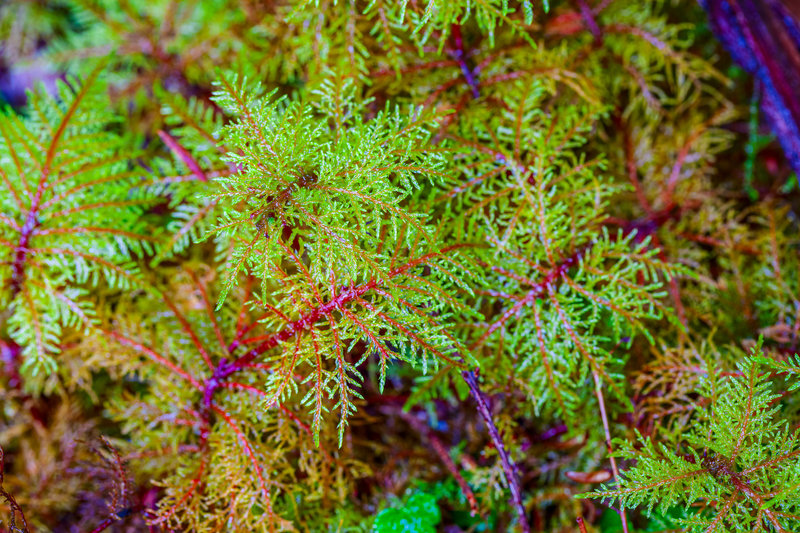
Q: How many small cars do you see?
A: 0